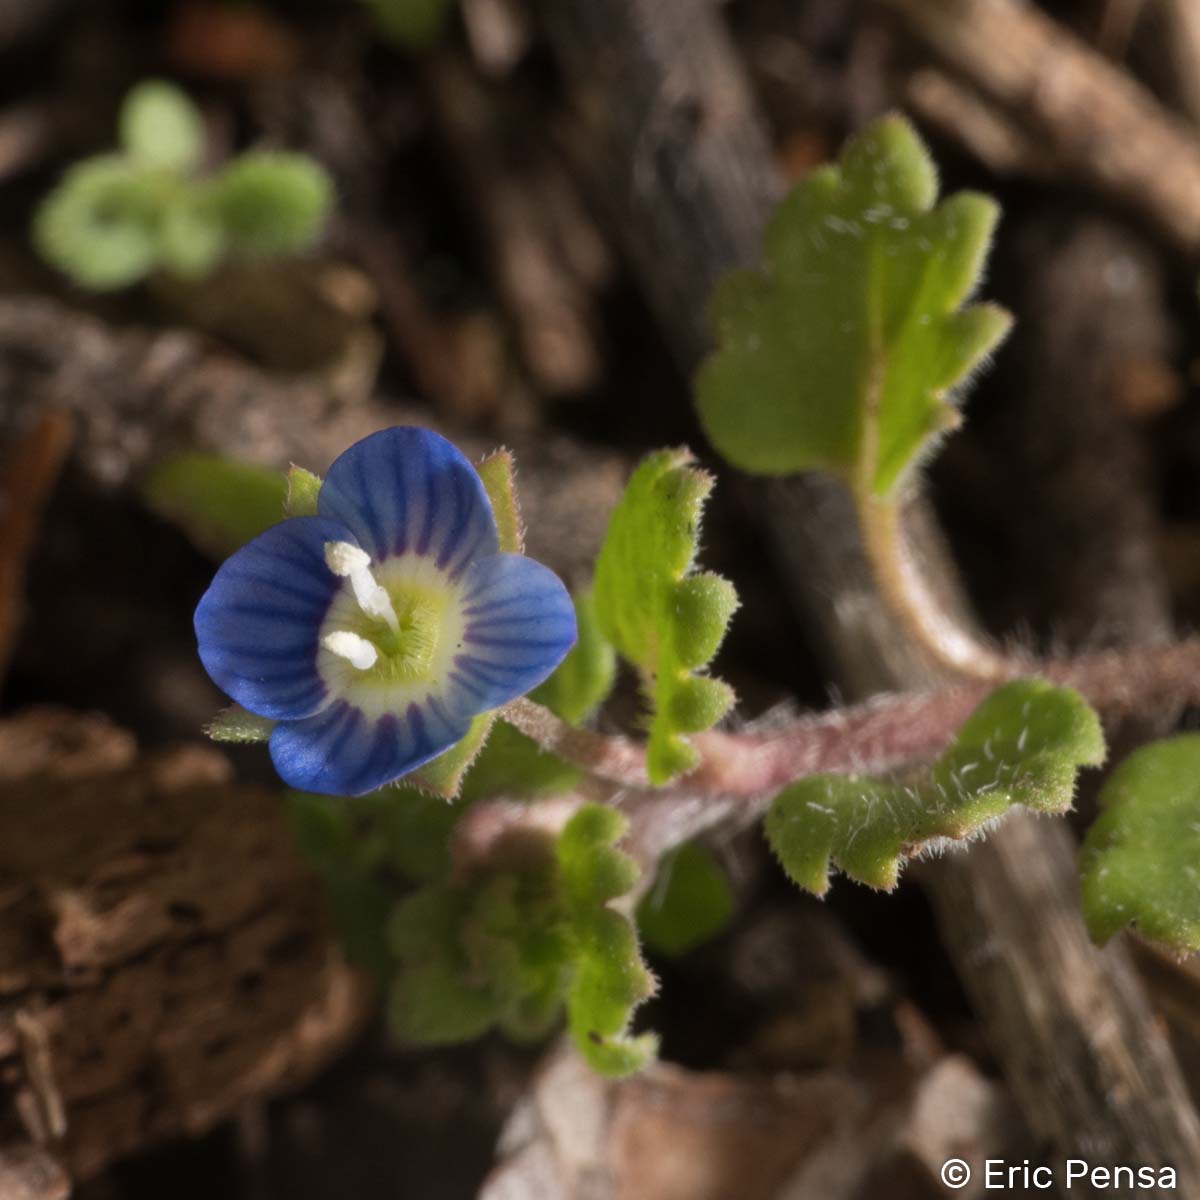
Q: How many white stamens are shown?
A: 2